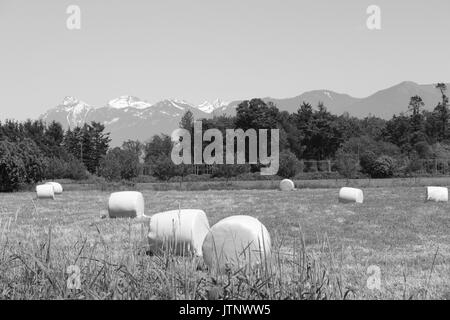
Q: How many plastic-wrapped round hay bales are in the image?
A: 8